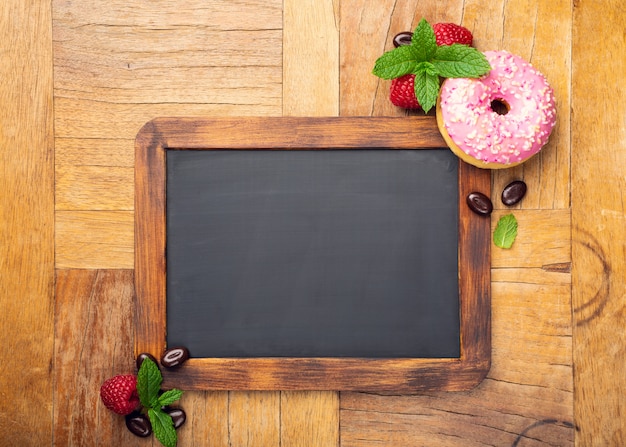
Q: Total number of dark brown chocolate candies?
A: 7